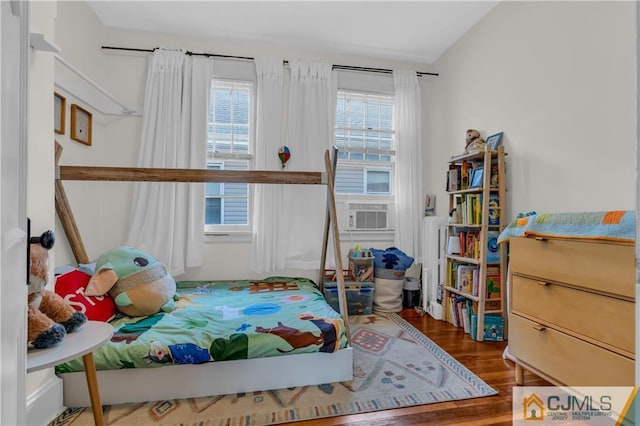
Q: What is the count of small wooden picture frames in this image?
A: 2